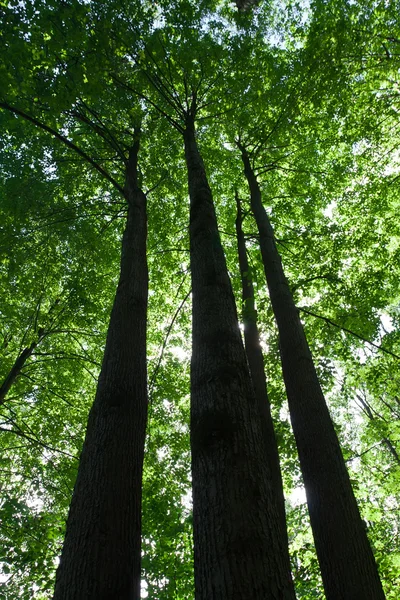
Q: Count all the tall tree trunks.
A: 4